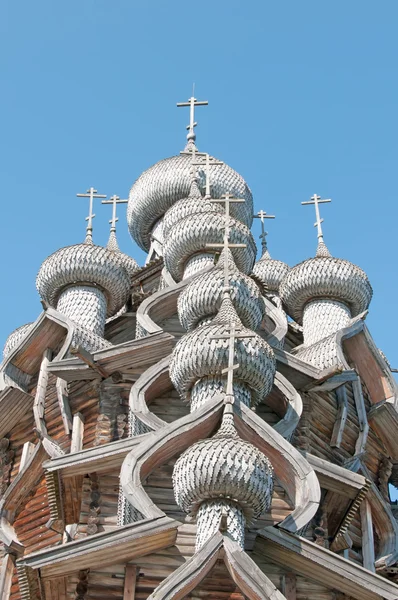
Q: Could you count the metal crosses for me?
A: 10